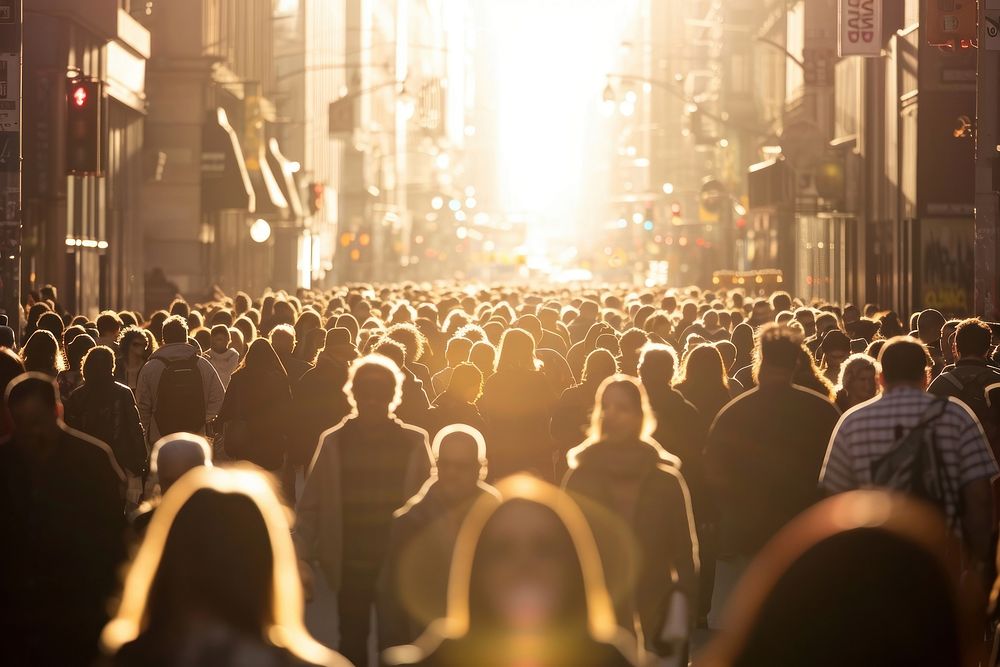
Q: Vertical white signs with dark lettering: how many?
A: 1